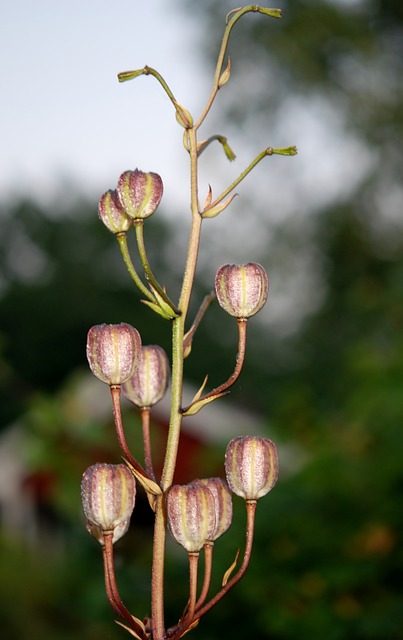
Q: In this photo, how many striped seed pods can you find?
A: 10